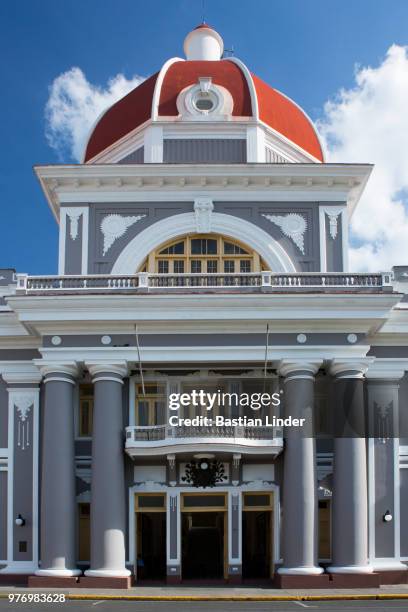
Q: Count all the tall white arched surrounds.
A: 1